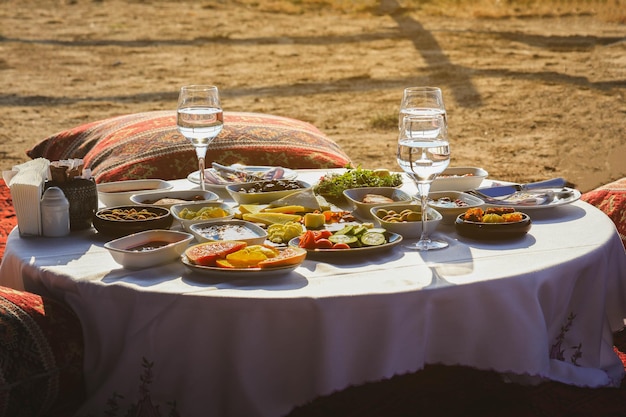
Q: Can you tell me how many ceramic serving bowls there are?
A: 12